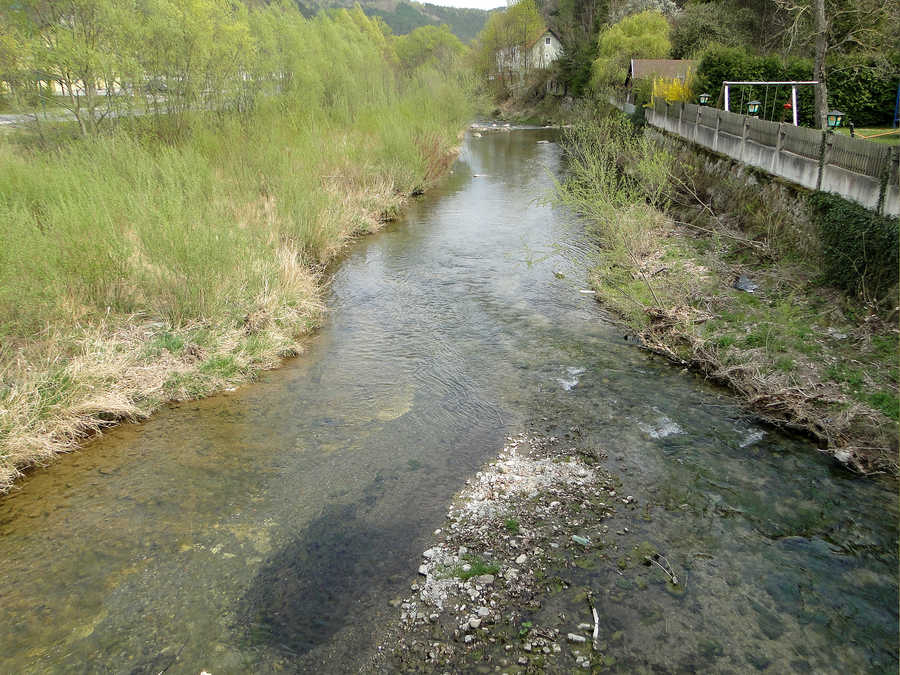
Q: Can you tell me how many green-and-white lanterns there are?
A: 3